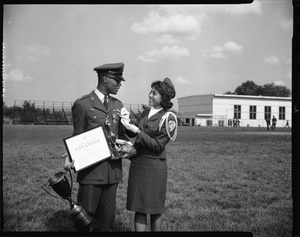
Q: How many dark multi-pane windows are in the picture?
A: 4